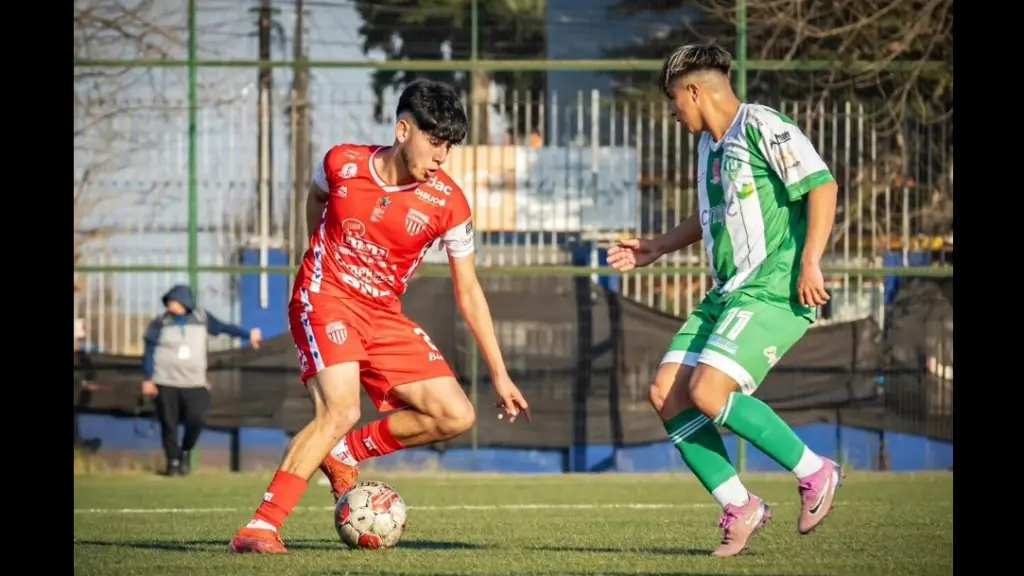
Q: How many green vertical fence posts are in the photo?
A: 3